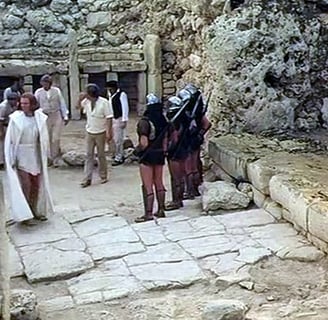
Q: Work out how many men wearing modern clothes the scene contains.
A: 5